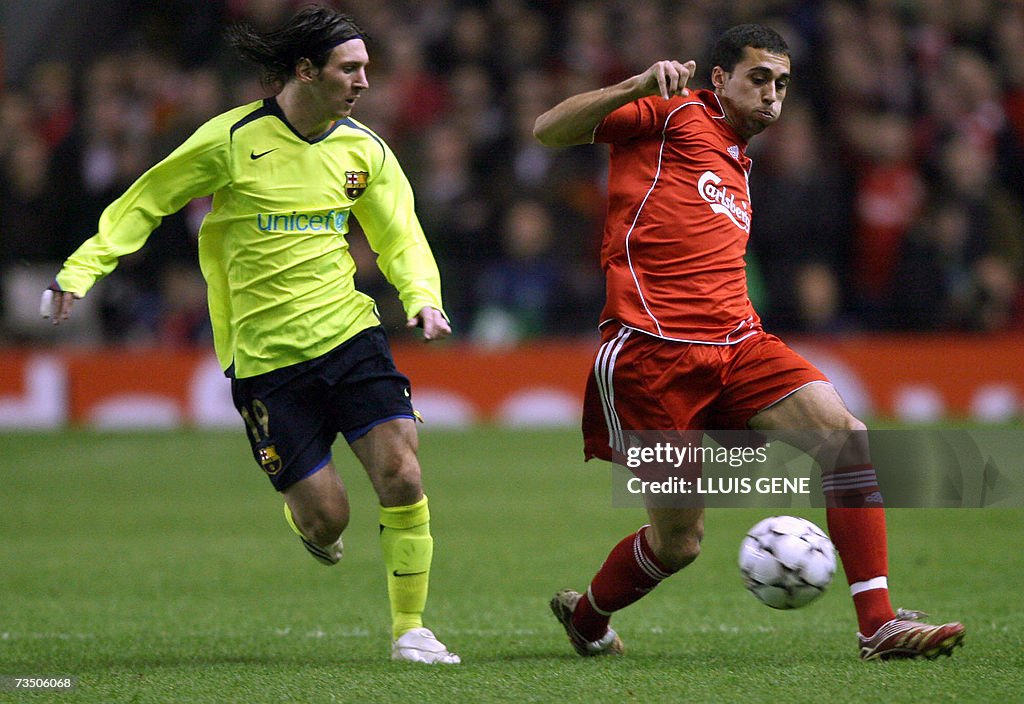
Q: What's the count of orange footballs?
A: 0